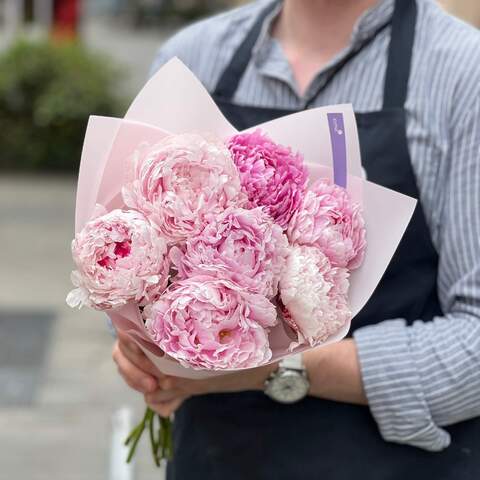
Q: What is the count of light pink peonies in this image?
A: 6